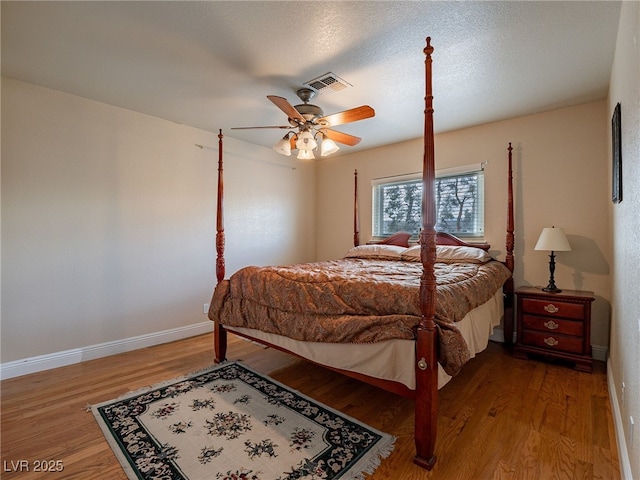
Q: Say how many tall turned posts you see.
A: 4